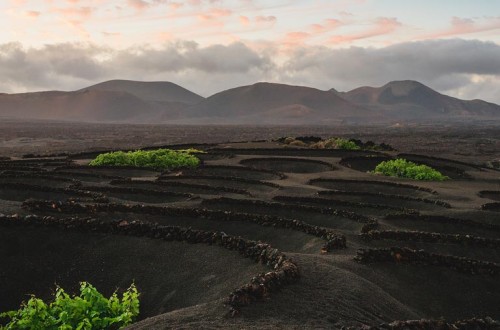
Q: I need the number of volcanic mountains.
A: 3